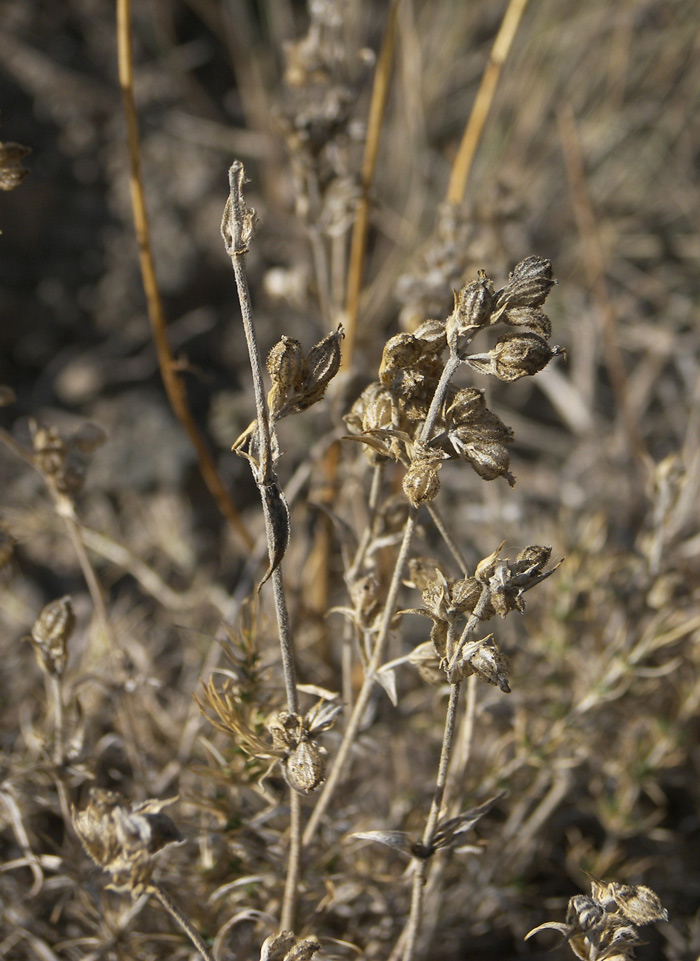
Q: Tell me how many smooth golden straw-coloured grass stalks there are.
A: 3